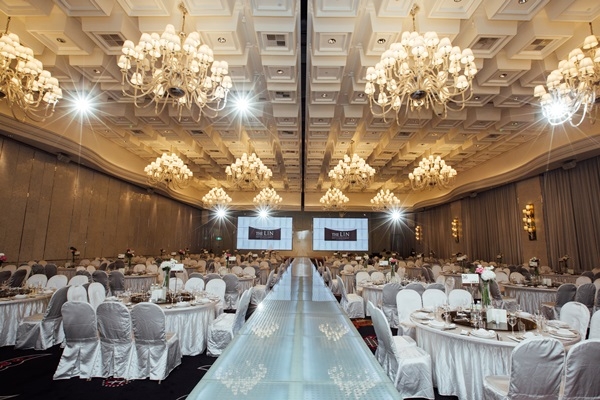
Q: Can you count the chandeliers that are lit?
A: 12